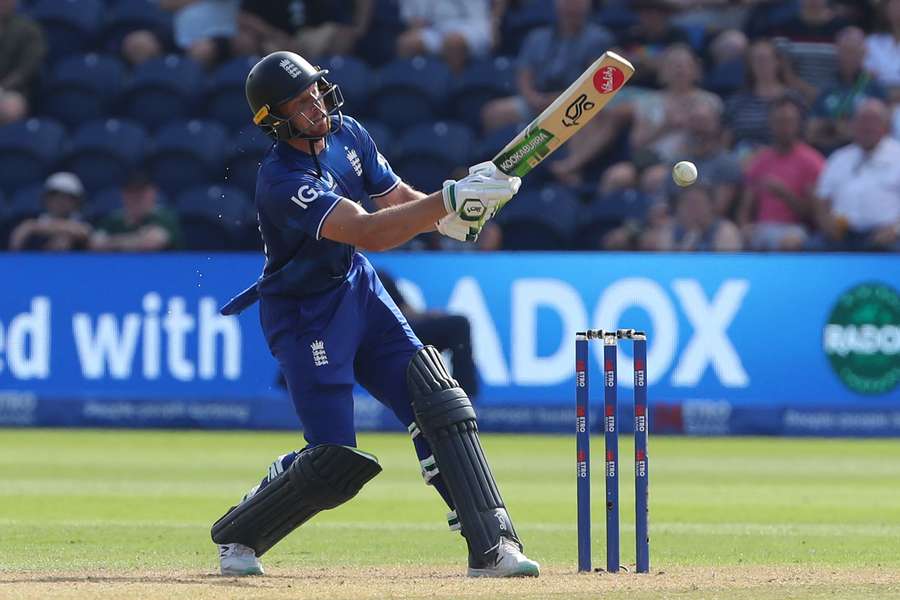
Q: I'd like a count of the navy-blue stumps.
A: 3